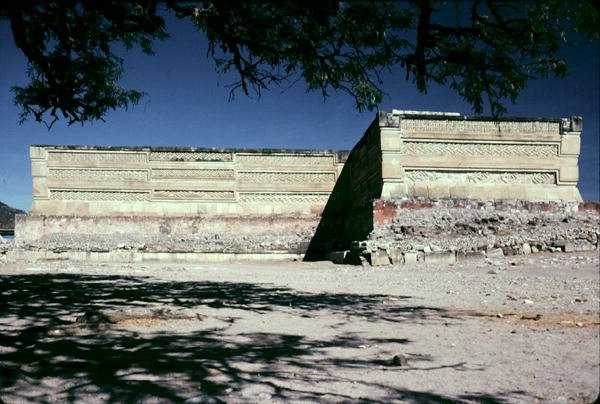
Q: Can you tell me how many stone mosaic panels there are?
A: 12